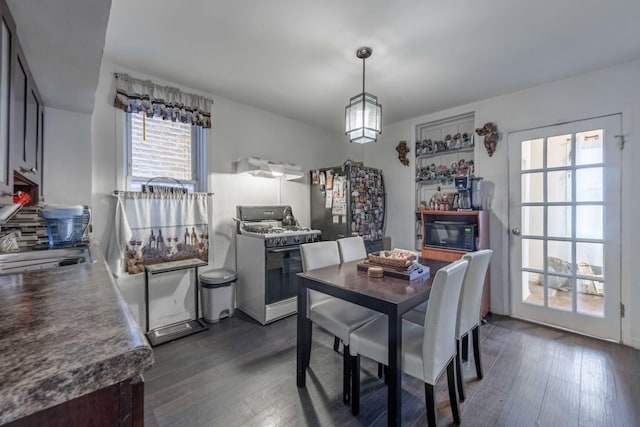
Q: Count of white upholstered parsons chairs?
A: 4